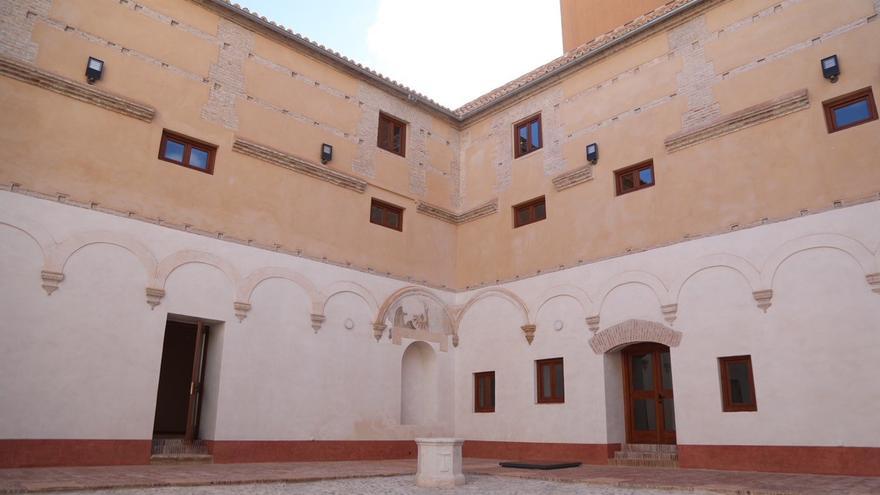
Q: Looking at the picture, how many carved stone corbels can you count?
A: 11